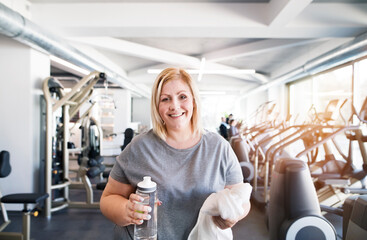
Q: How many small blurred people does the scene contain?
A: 3